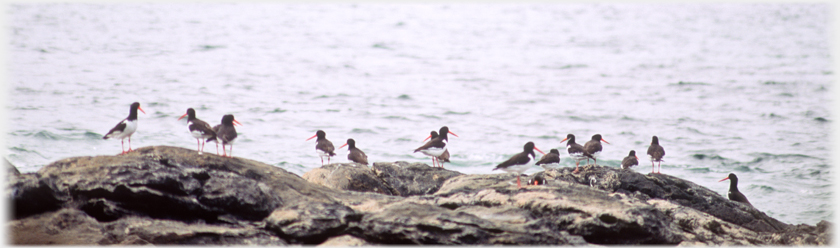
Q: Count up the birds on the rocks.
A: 14